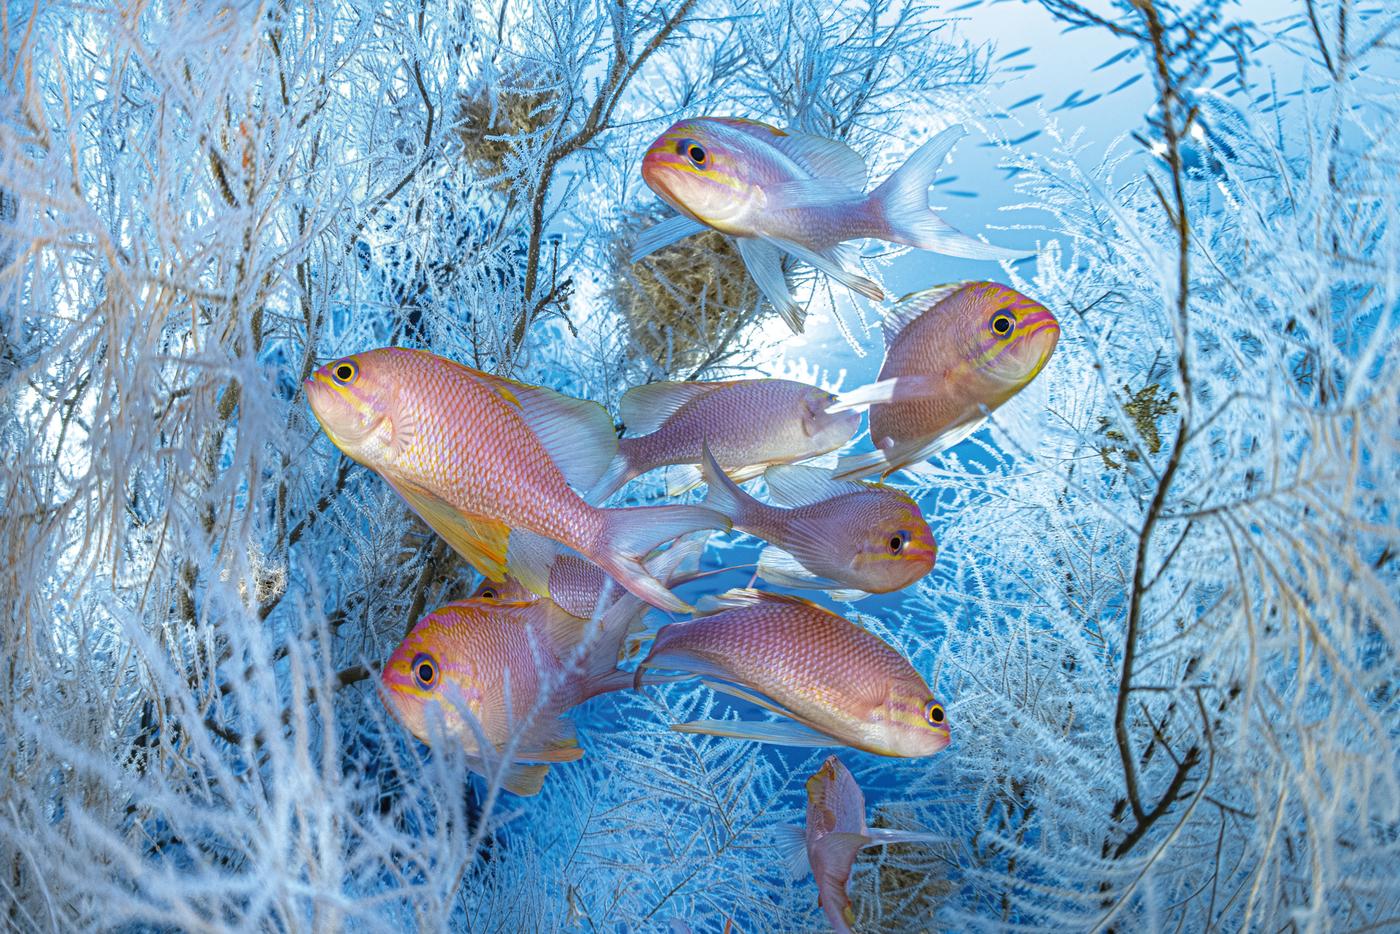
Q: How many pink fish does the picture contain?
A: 9